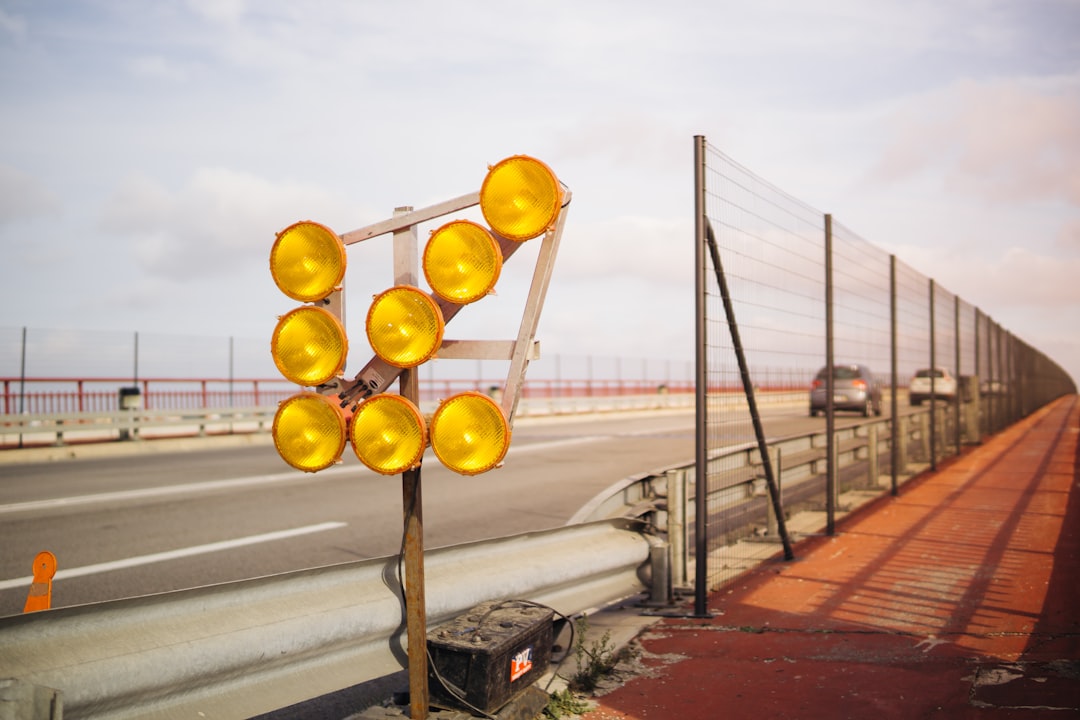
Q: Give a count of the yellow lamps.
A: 8